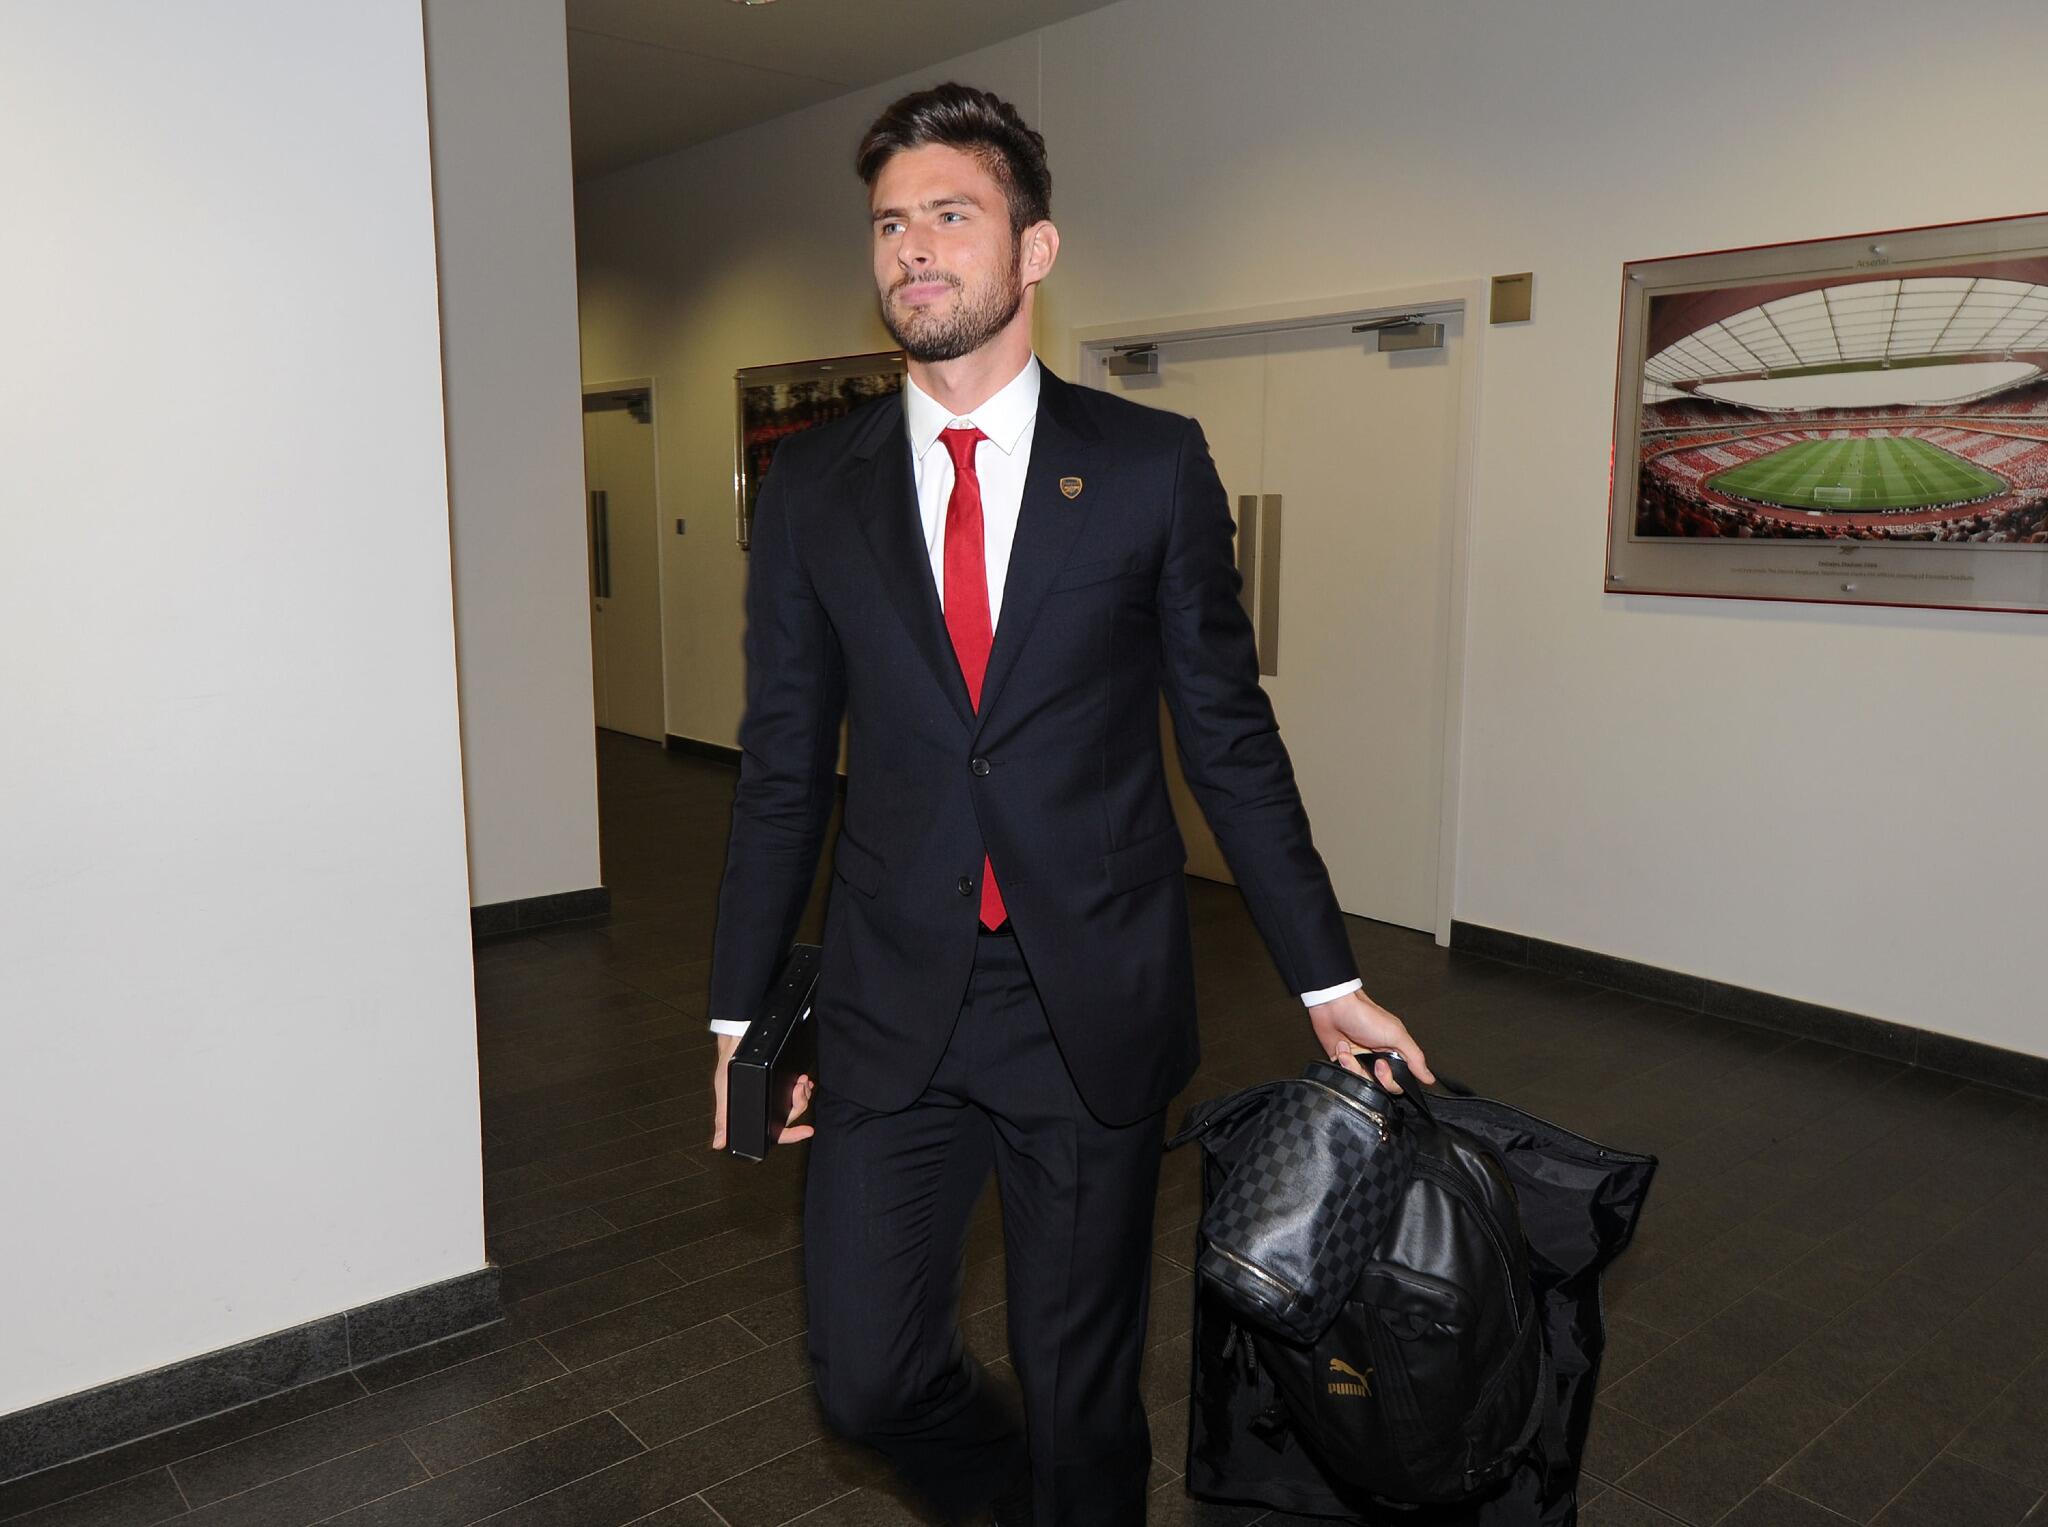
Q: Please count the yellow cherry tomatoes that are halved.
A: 0